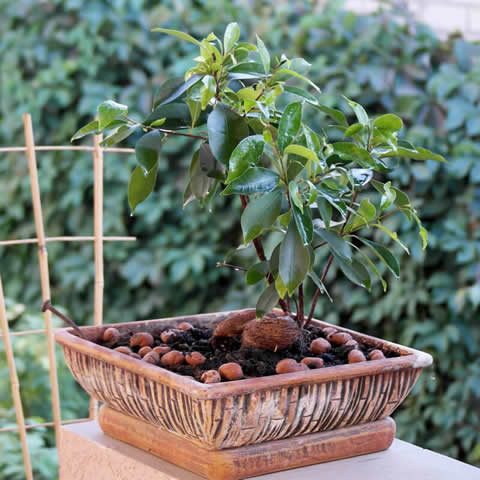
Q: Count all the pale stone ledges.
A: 1